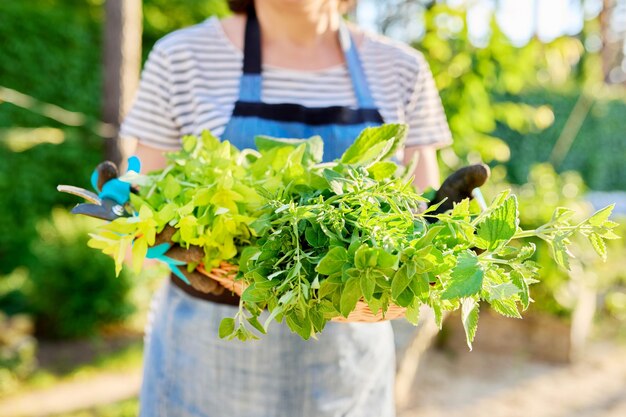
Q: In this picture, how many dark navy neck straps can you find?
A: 1